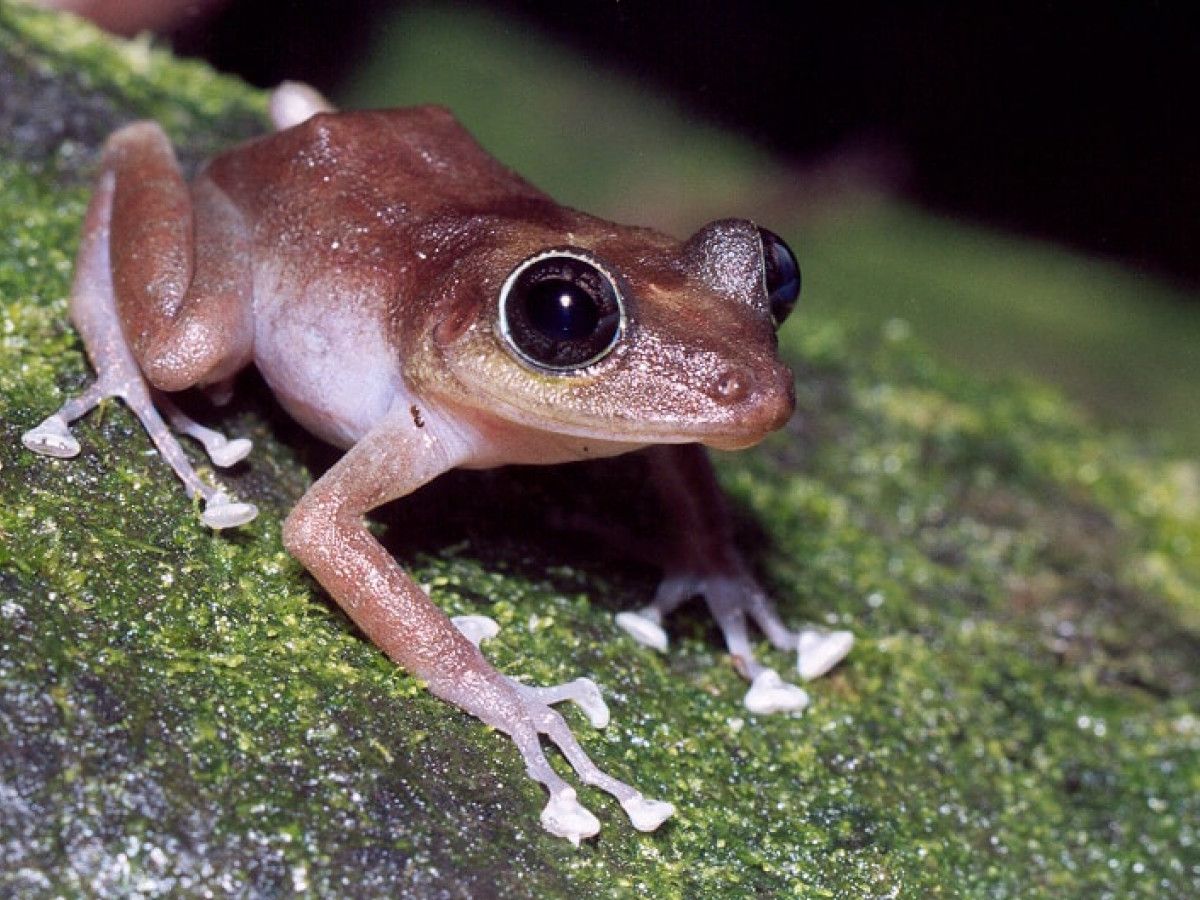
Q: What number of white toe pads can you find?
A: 10